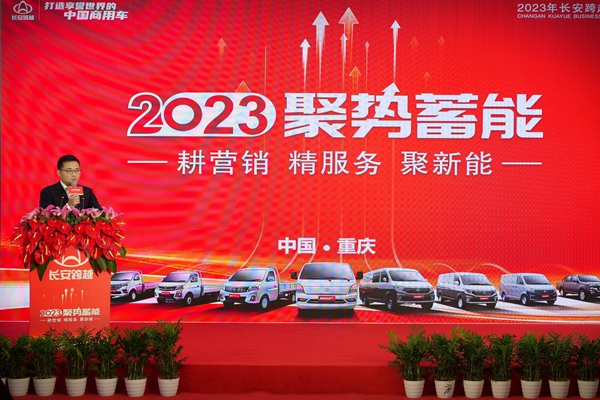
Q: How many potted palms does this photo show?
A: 14